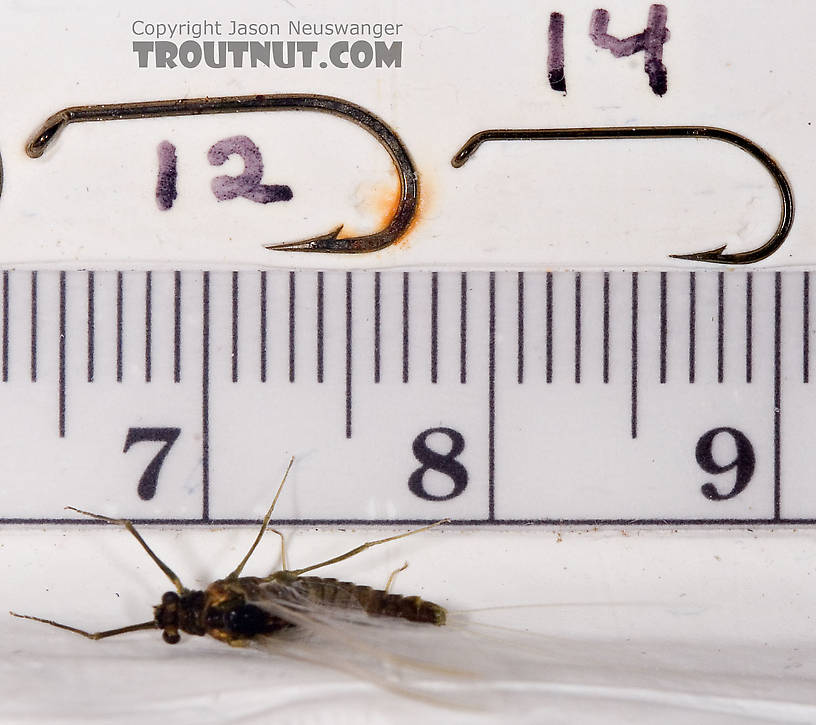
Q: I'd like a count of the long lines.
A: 3